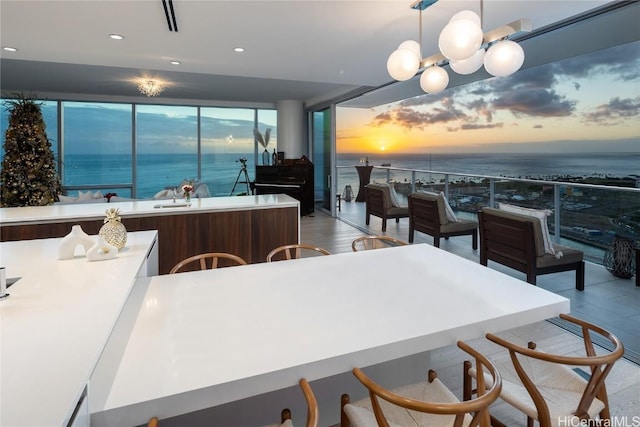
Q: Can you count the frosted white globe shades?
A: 7